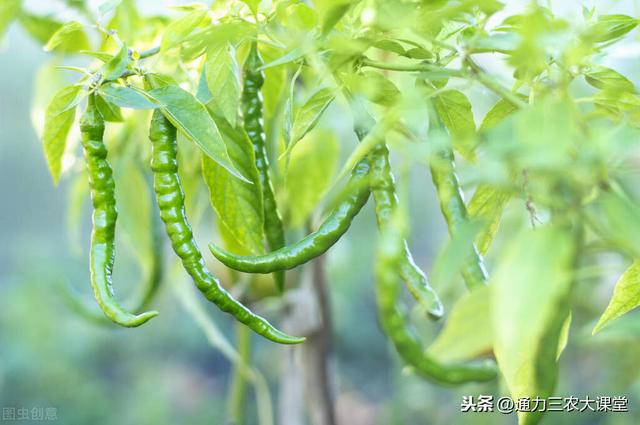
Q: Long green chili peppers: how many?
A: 7